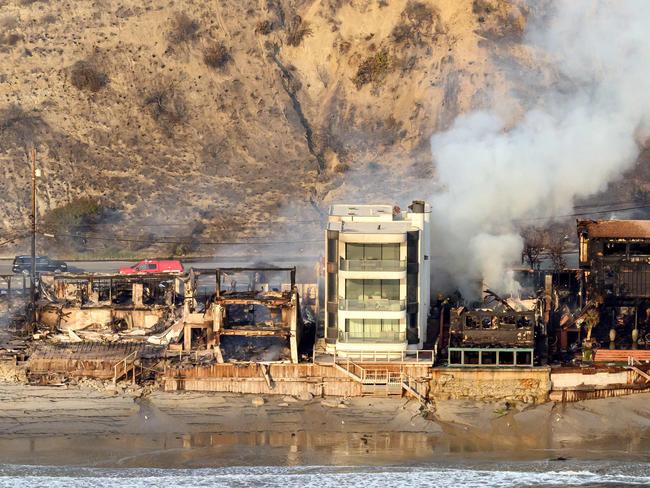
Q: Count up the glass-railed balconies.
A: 3